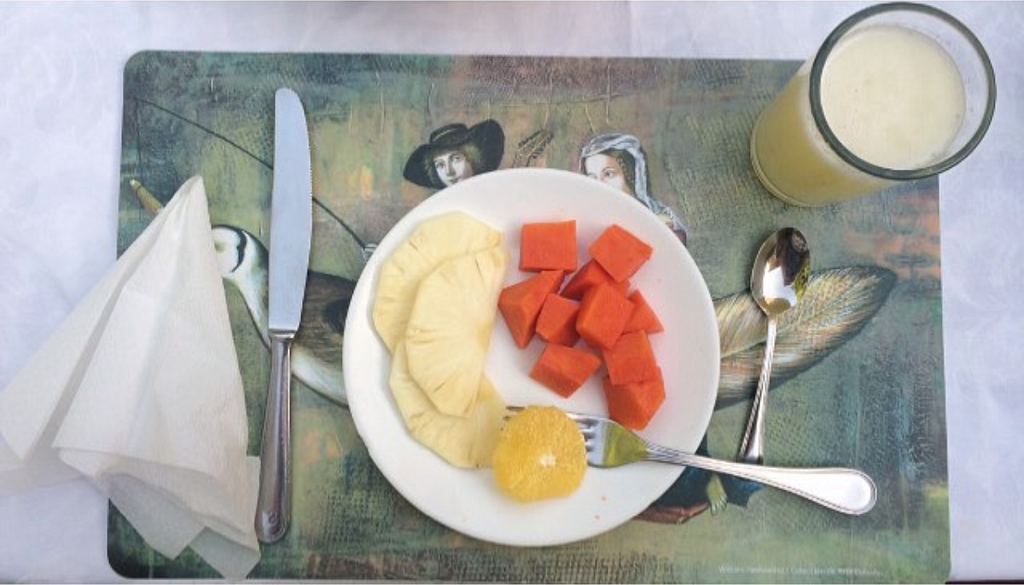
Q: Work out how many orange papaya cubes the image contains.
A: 10